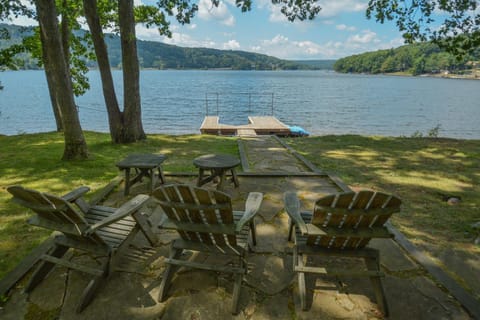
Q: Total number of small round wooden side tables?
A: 2